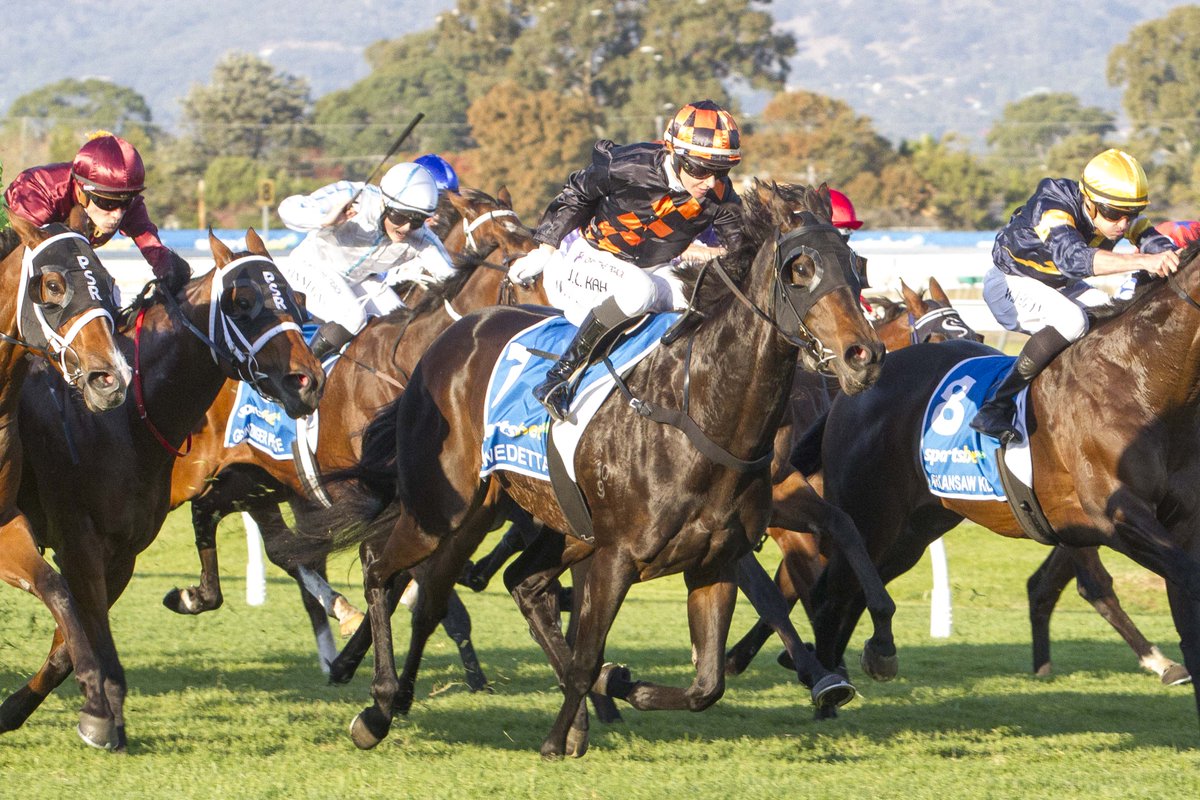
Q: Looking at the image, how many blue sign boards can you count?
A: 3